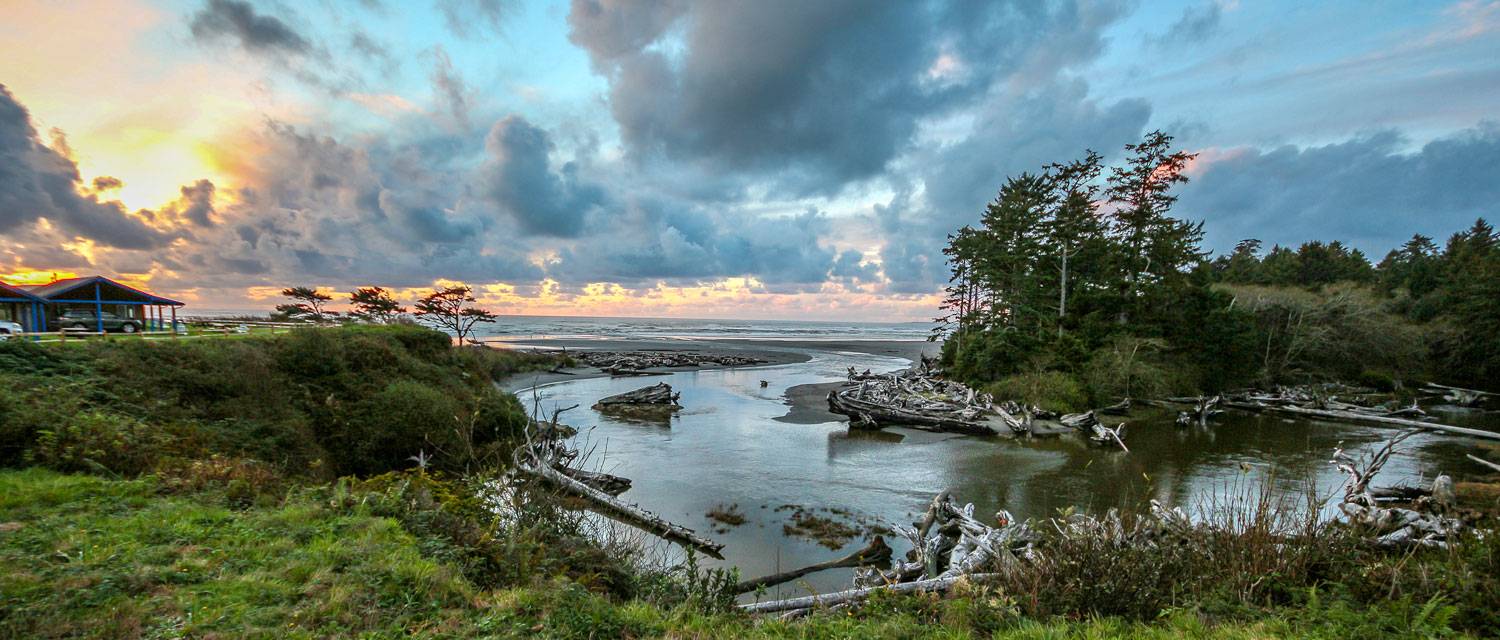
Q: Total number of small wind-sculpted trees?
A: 3